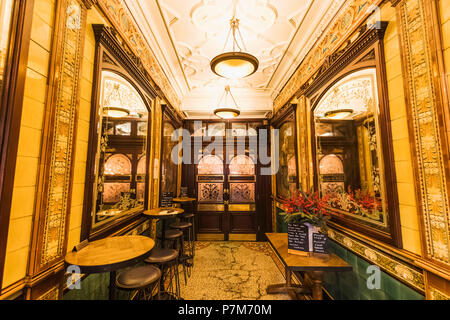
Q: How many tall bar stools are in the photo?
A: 5